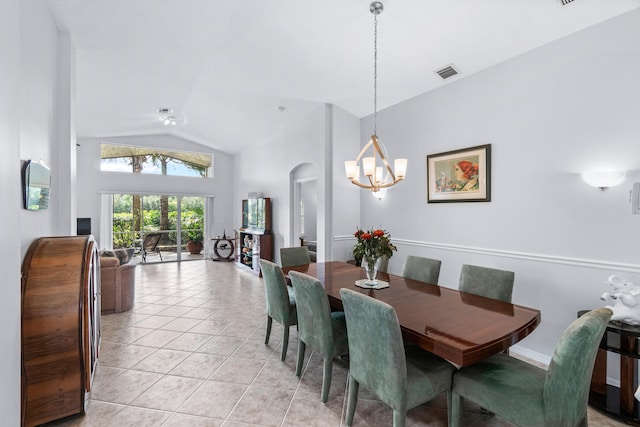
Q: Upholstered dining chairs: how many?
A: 8